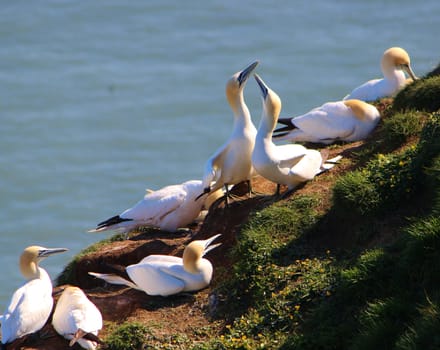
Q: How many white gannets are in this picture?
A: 8